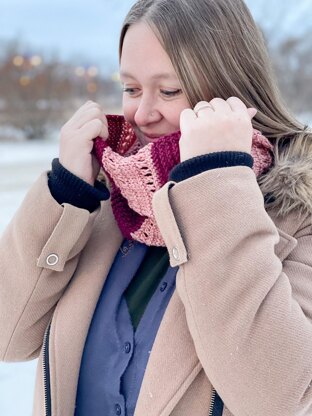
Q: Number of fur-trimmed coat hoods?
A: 1